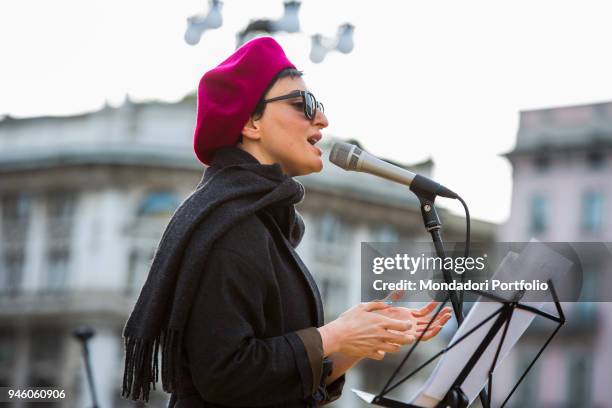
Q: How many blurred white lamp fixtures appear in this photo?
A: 5